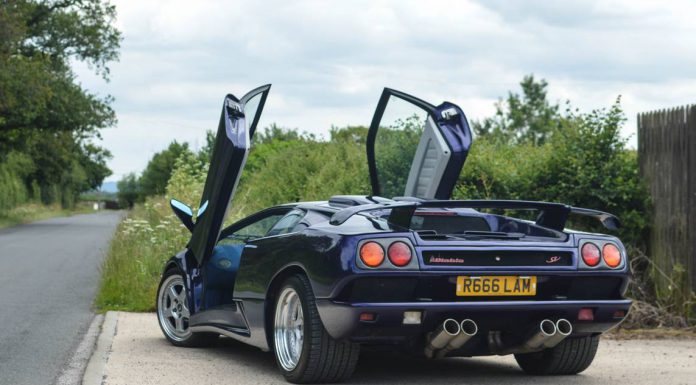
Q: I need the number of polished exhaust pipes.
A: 4